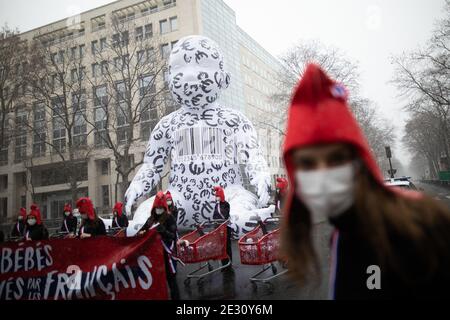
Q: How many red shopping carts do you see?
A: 2